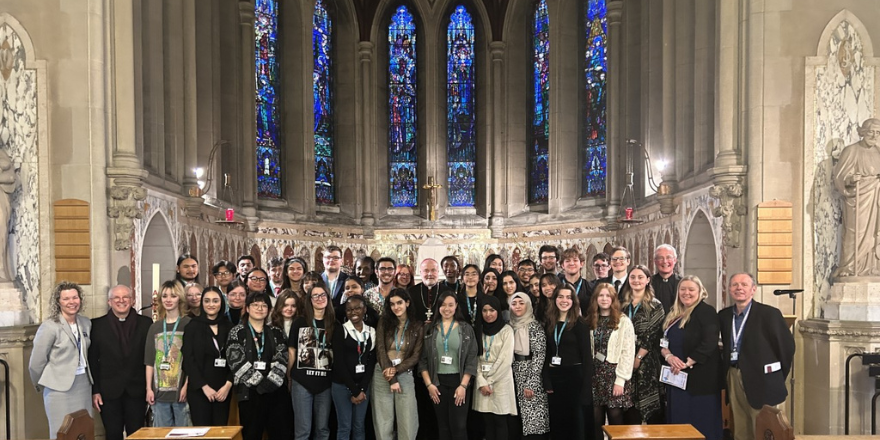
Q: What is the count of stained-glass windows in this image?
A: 6